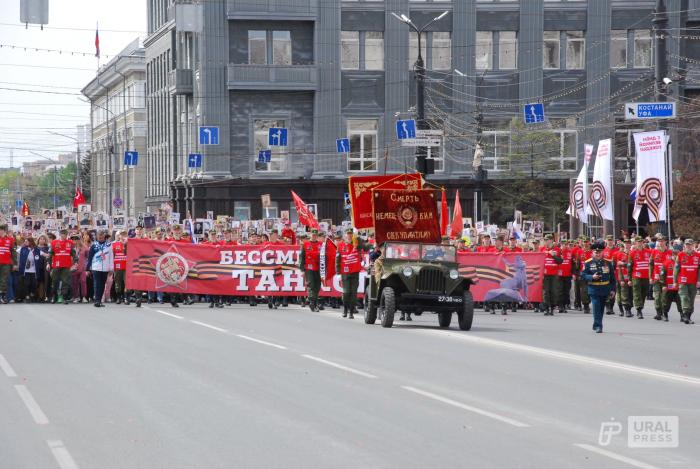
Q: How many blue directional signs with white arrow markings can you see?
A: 8